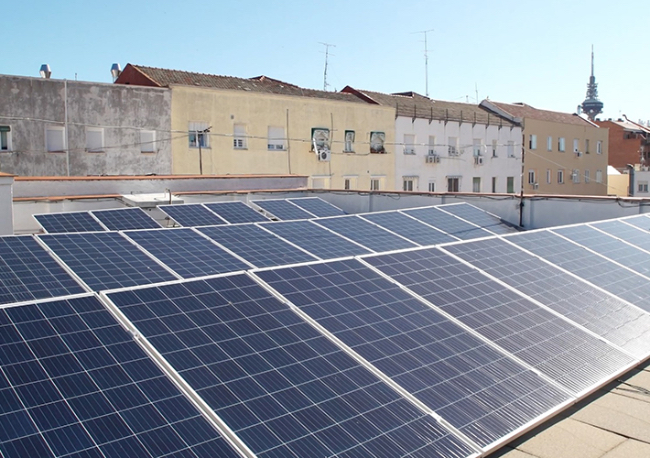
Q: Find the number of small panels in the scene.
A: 6